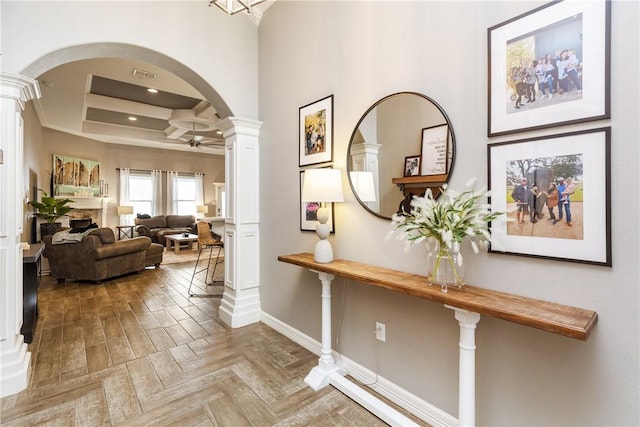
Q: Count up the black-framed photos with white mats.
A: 4